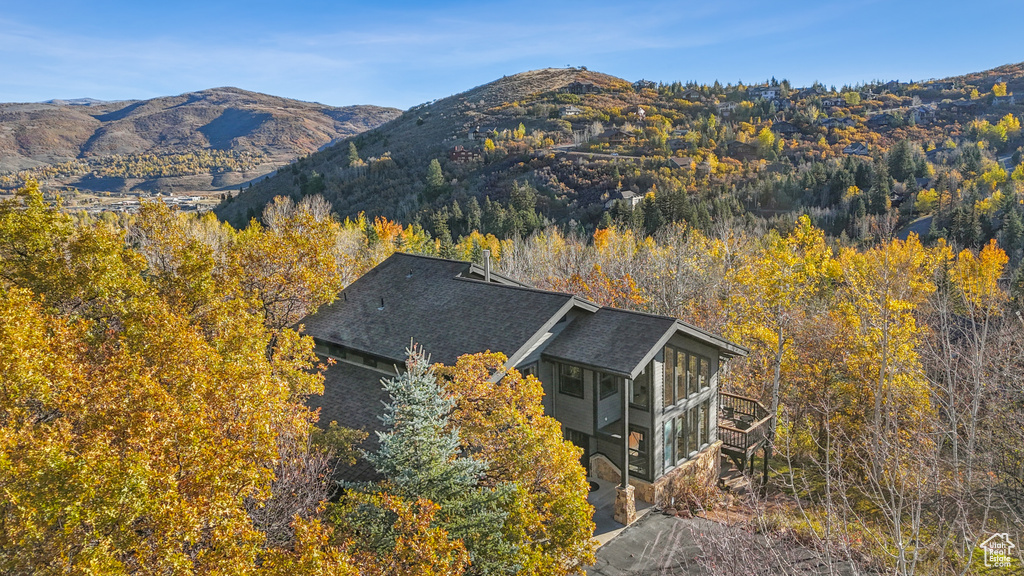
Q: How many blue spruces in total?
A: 1